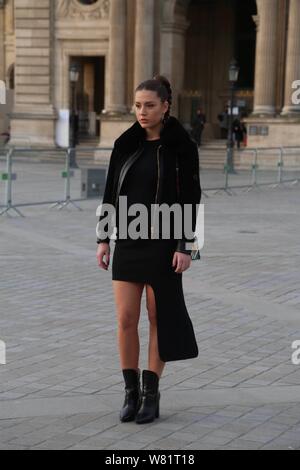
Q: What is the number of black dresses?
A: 1